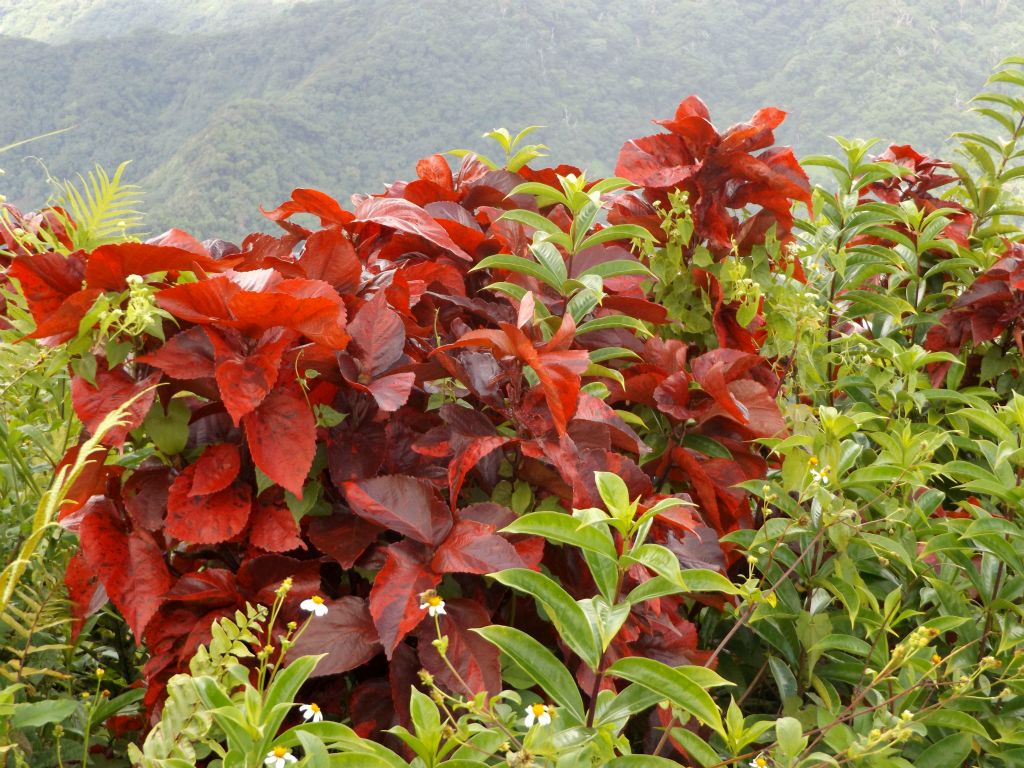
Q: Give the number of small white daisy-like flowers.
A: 7